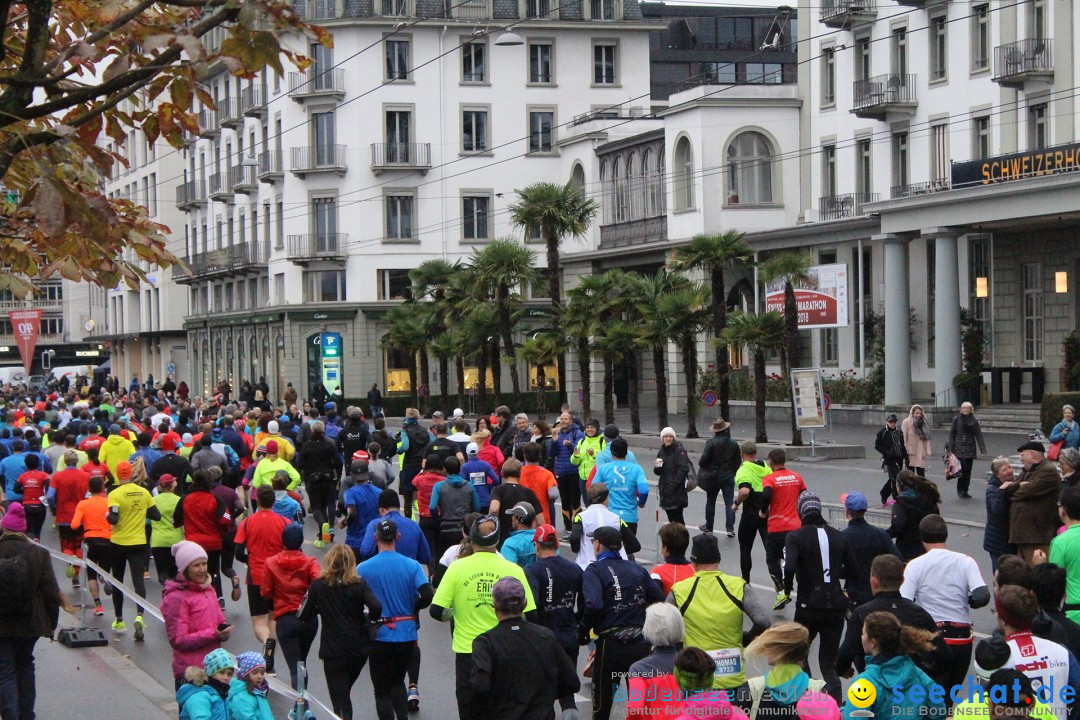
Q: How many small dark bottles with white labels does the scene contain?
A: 0